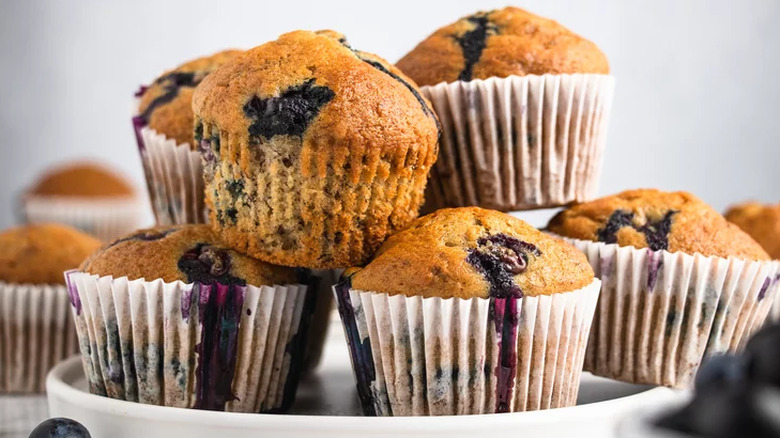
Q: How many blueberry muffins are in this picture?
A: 9